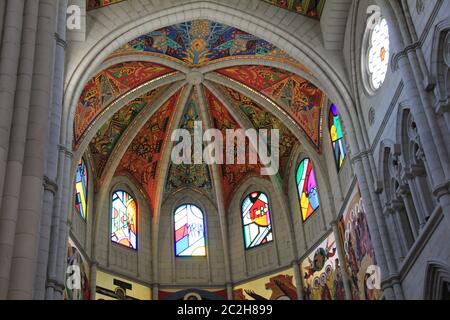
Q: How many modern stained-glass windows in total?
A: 6